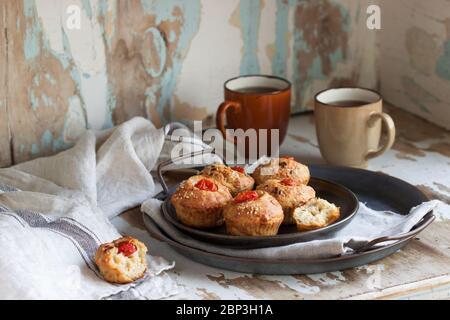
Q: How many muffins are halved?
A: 2